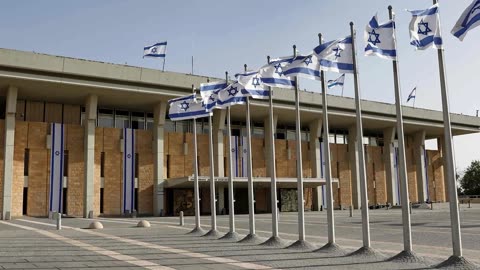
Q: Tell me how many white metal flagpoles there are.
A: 10